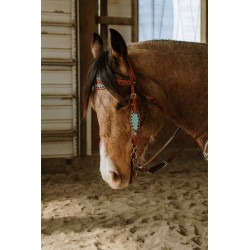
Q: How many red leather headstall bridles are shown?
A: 1